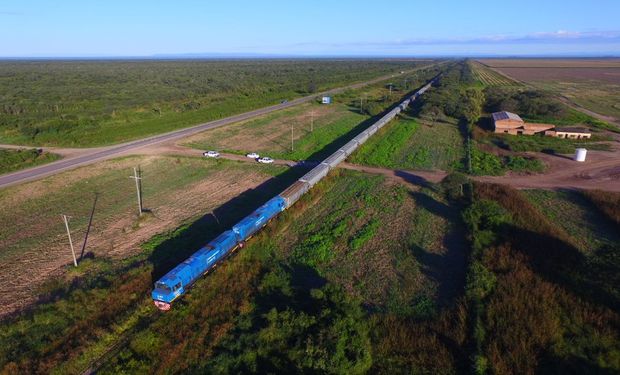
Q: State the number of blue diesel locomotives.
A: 2